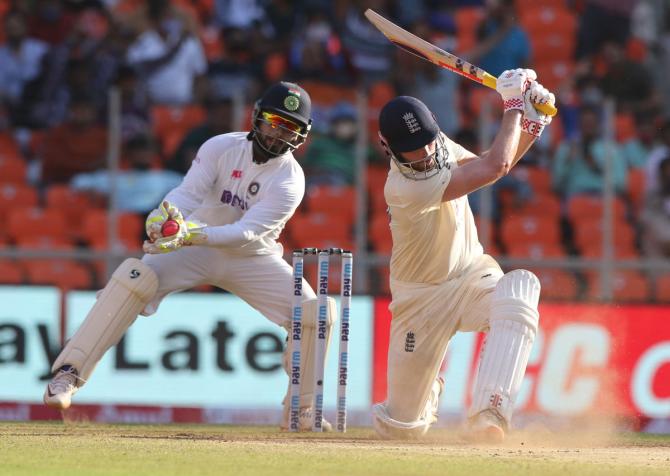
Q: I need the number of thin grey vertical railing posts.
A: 5